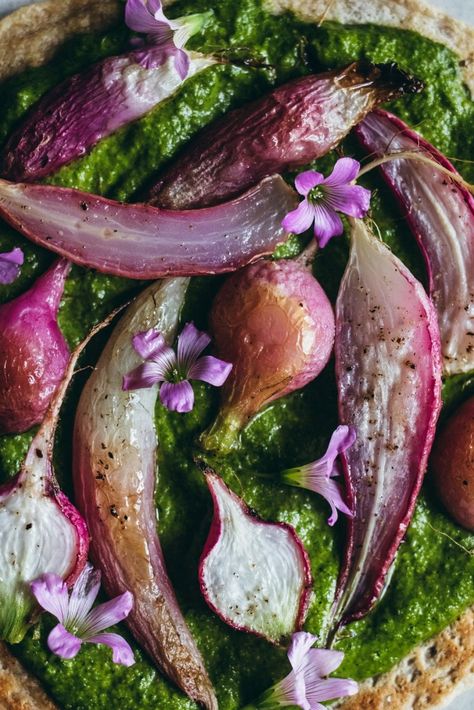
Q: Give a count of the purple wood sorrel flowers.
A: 7